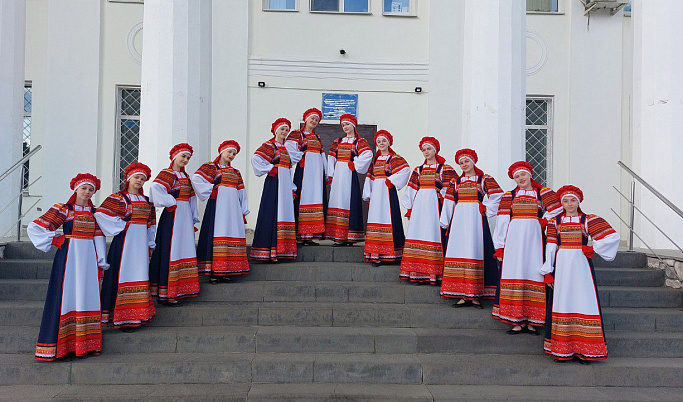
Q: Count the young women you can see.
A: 12